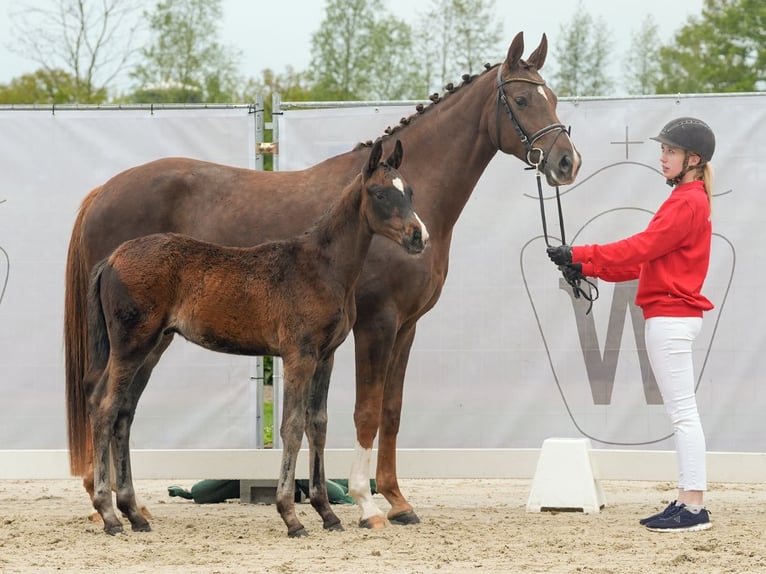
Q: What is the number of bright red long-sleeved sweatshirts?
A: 1